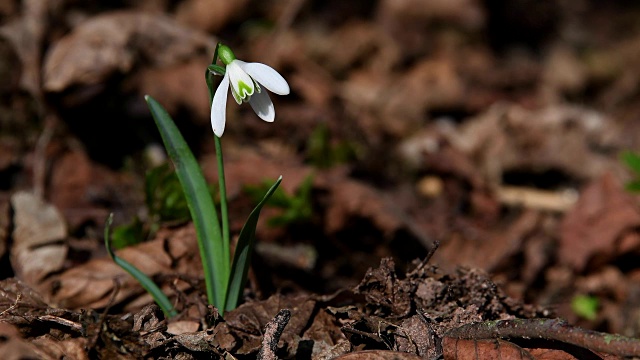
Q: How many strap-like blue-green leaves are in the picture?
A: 3